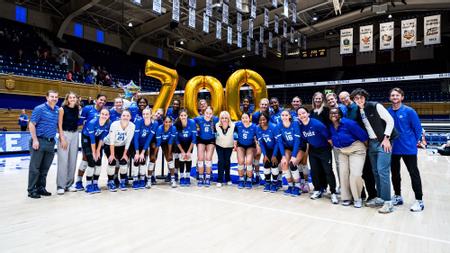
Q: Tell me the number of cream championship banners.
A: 5